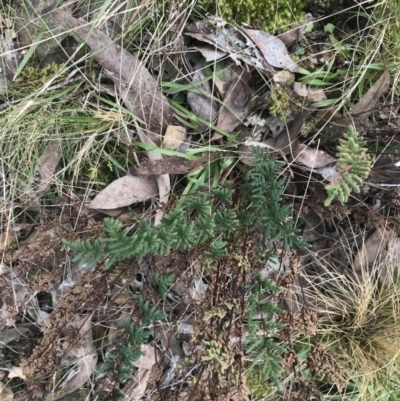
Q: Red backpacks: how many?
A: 0